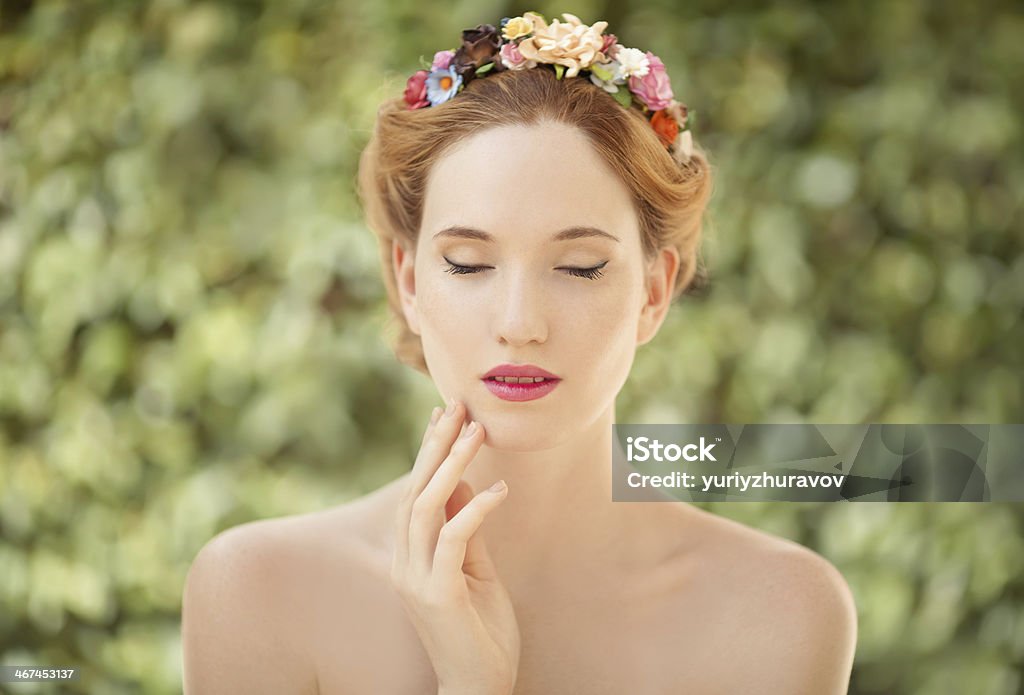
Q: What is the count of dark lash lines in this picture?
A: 2